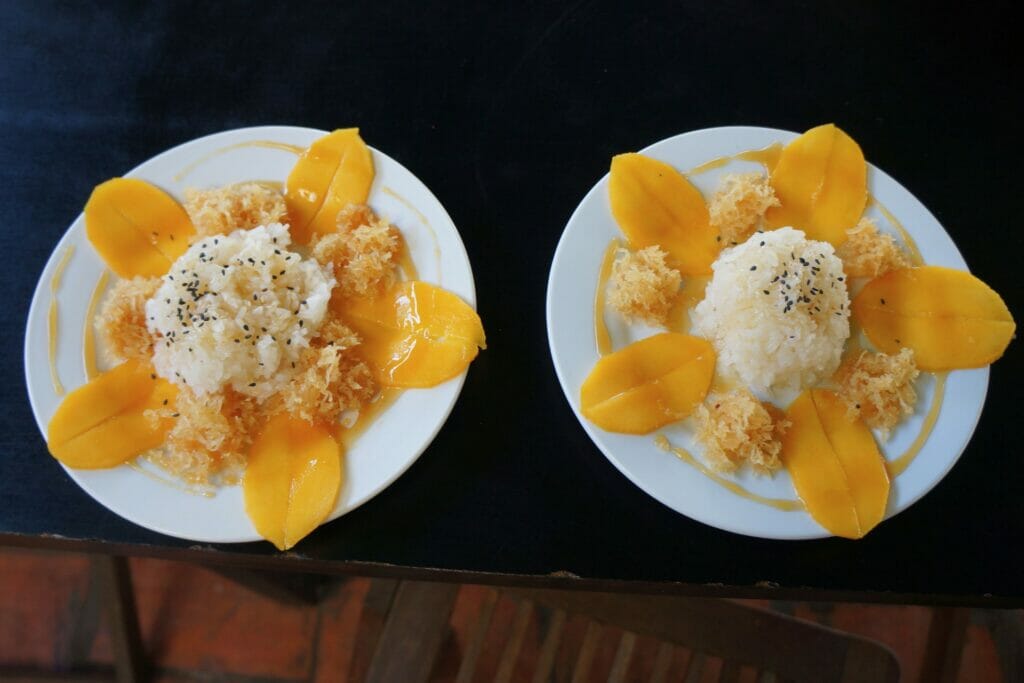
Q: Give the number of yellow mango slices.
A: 10